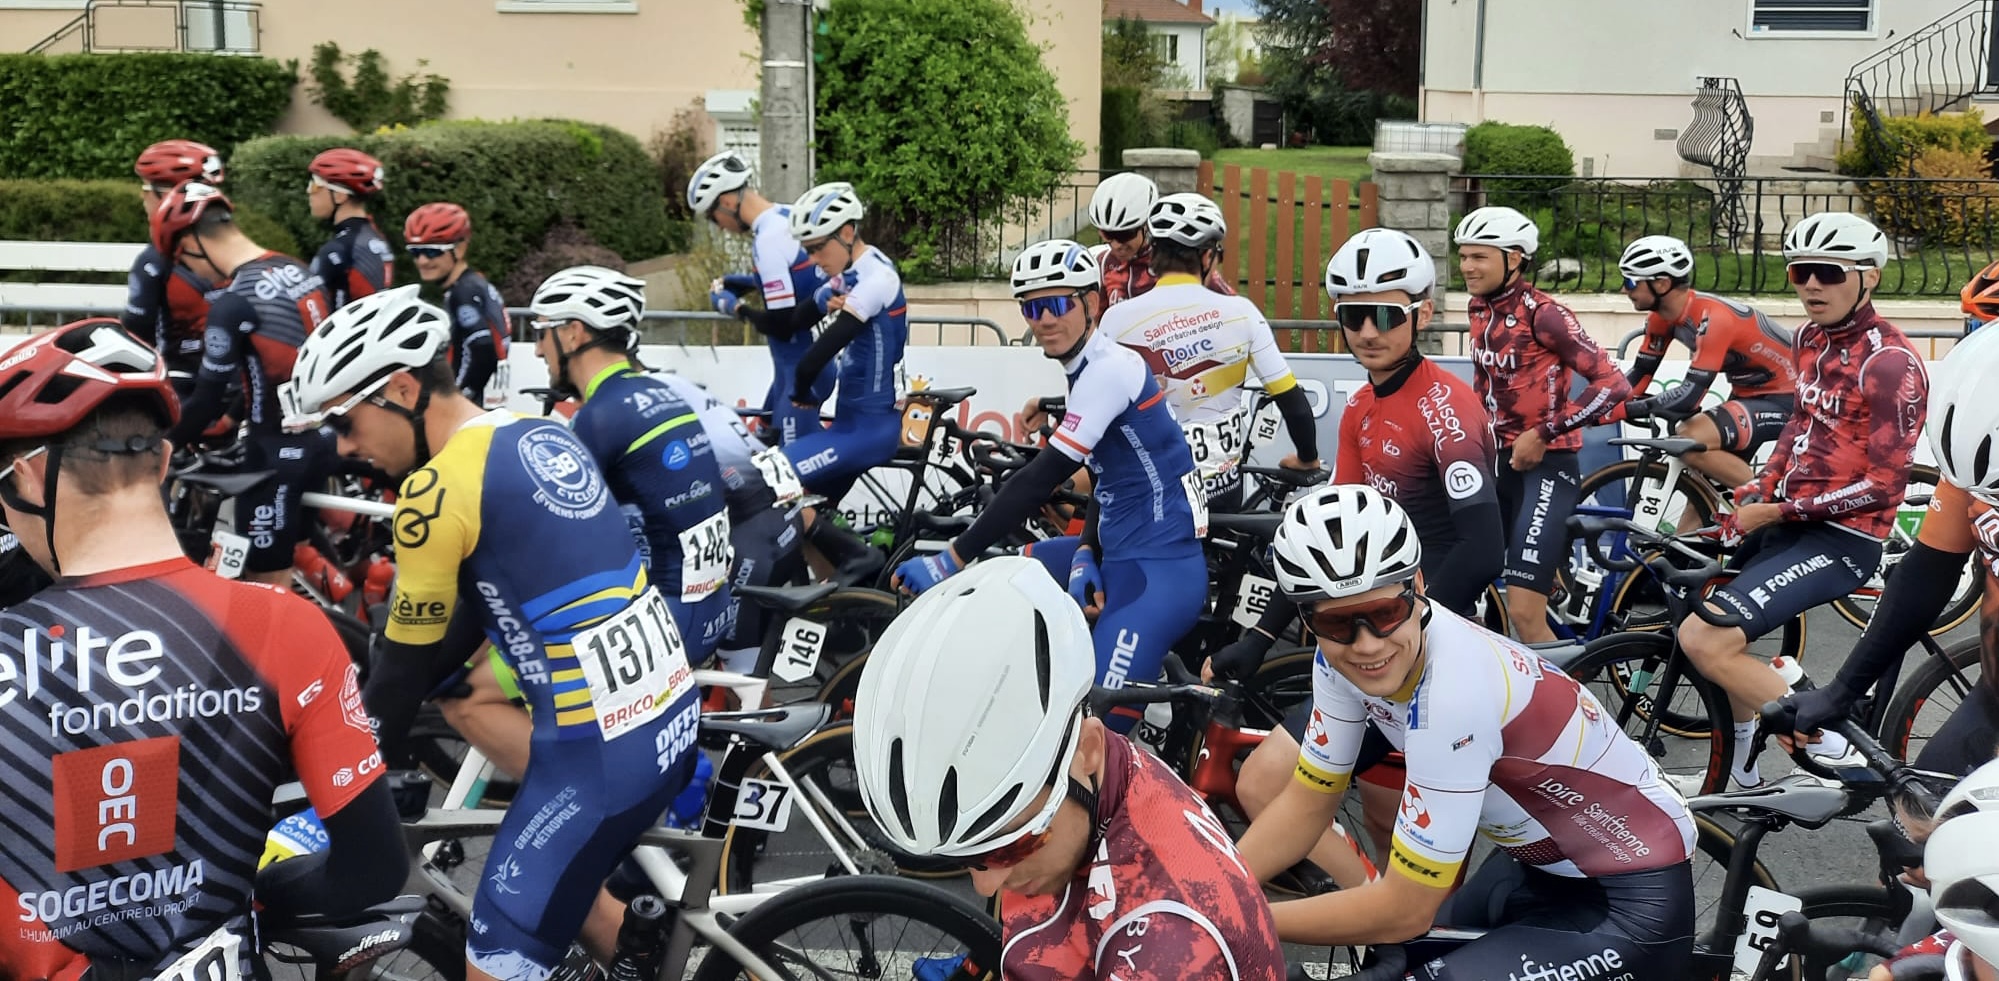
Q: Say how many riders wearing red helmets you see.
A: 5